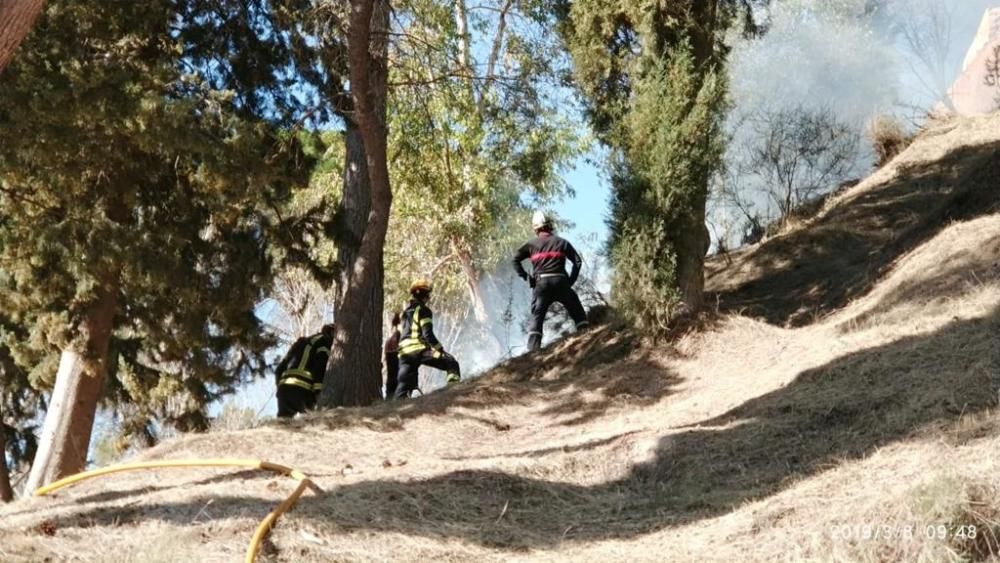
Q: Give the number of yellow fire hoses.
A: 1